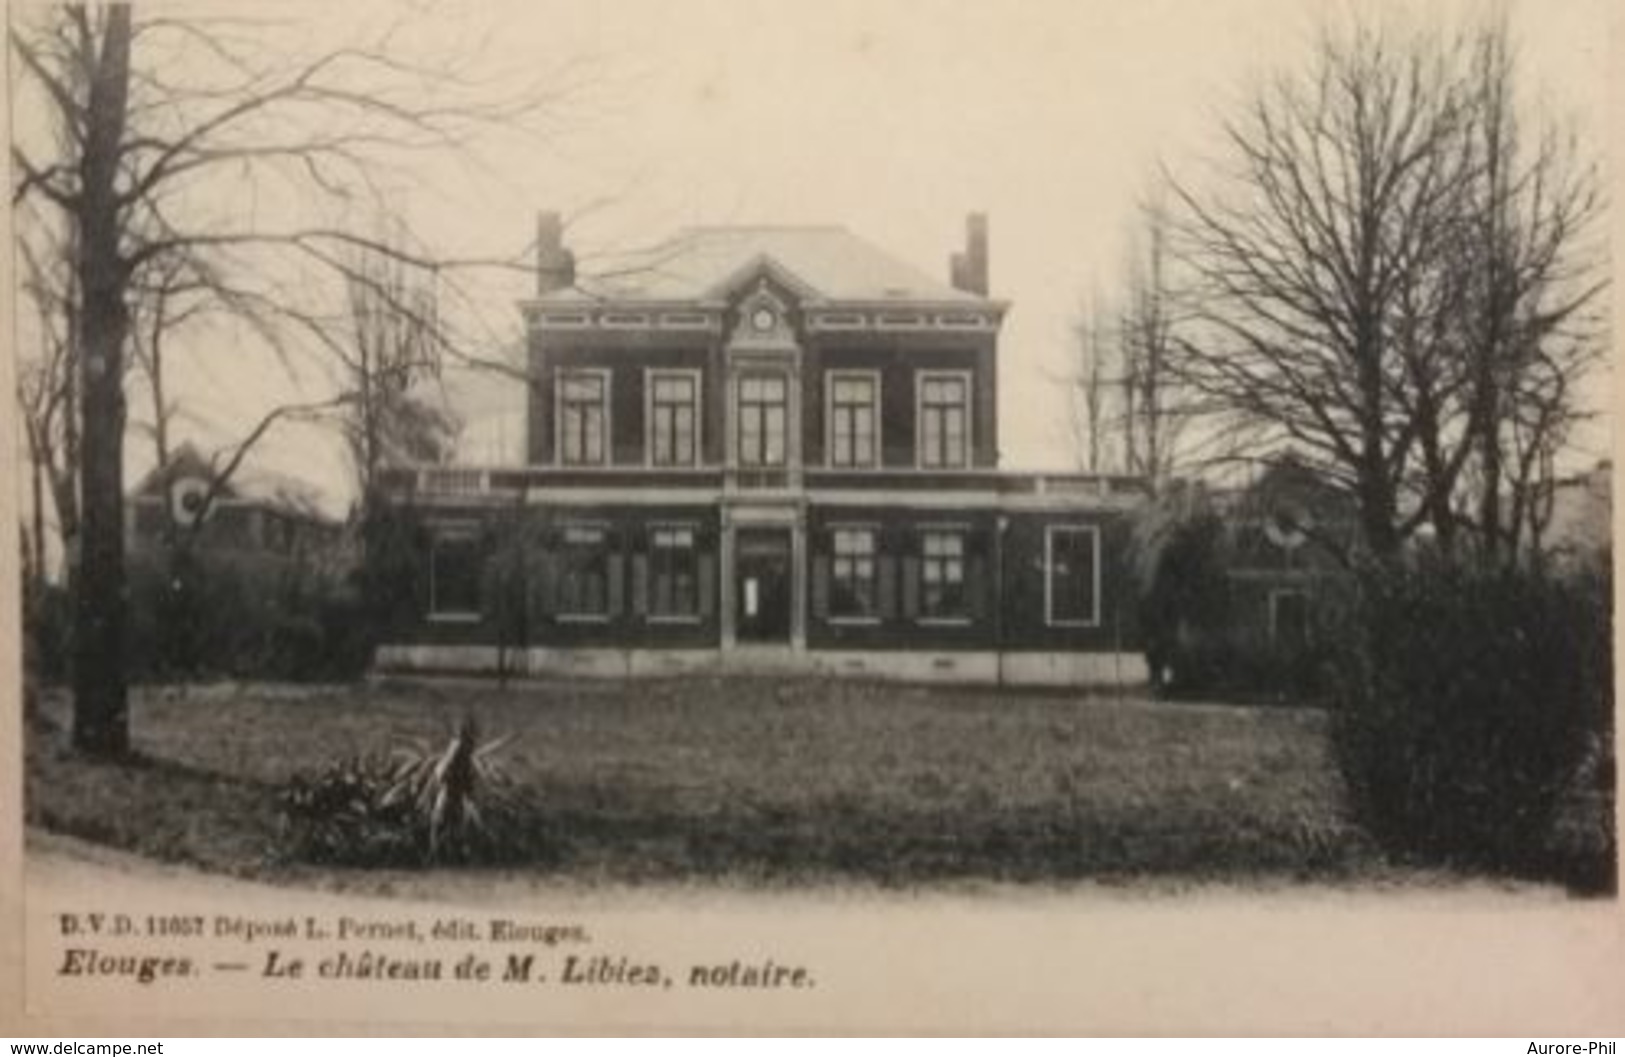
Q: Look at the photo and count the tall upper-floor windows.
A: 5